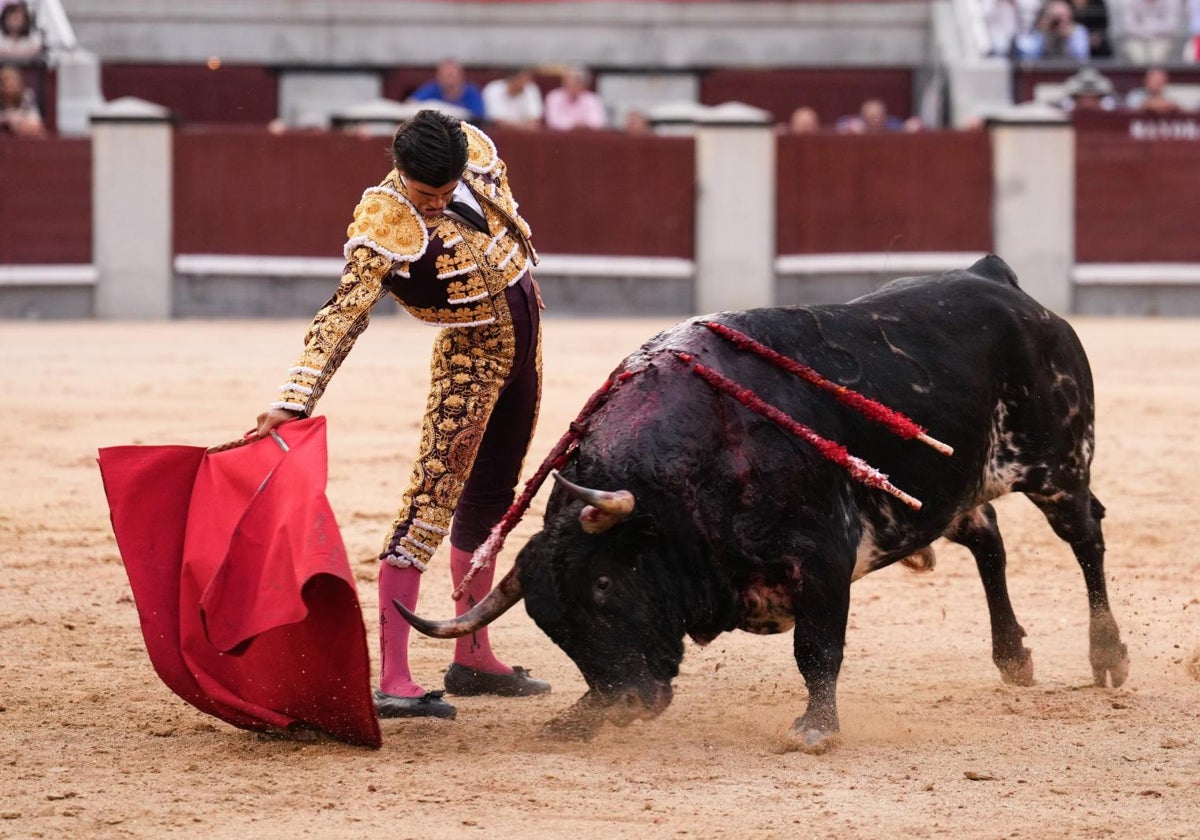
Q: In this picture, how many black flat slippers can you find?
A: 2